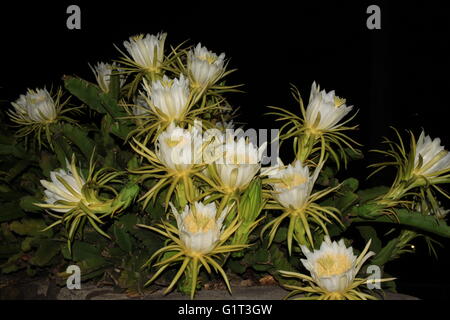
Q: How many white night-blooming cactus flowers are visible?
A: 13